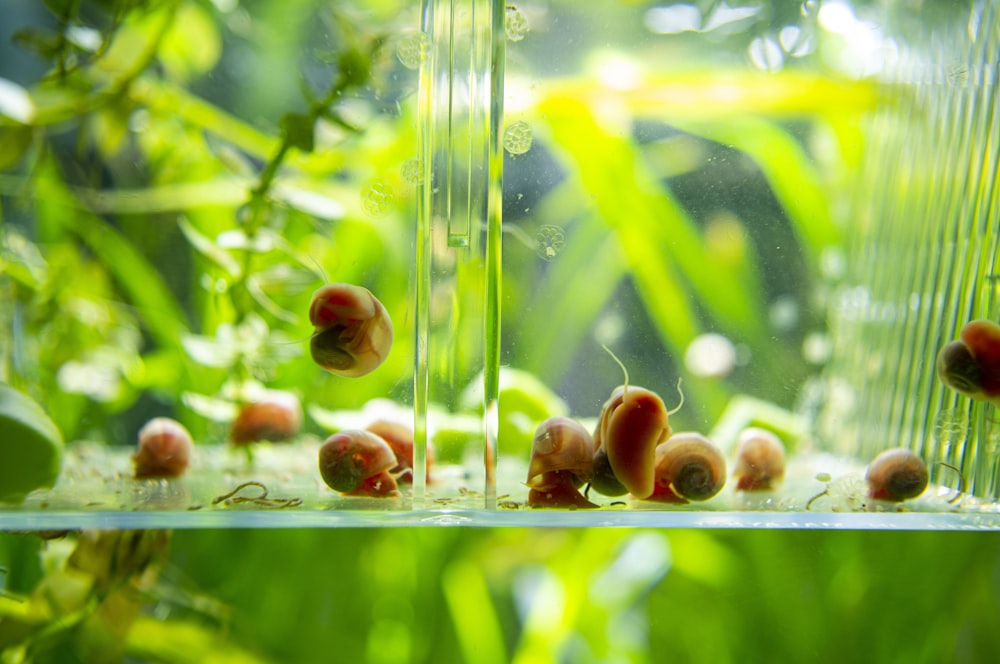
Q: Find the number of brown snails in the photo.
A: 11